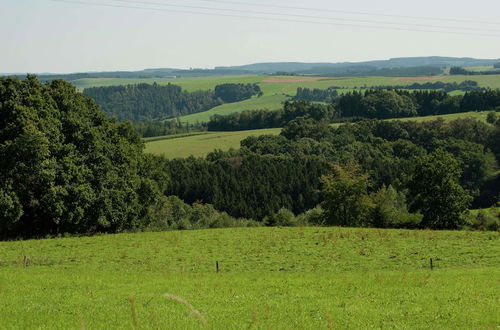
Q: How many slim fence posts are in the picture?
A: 3